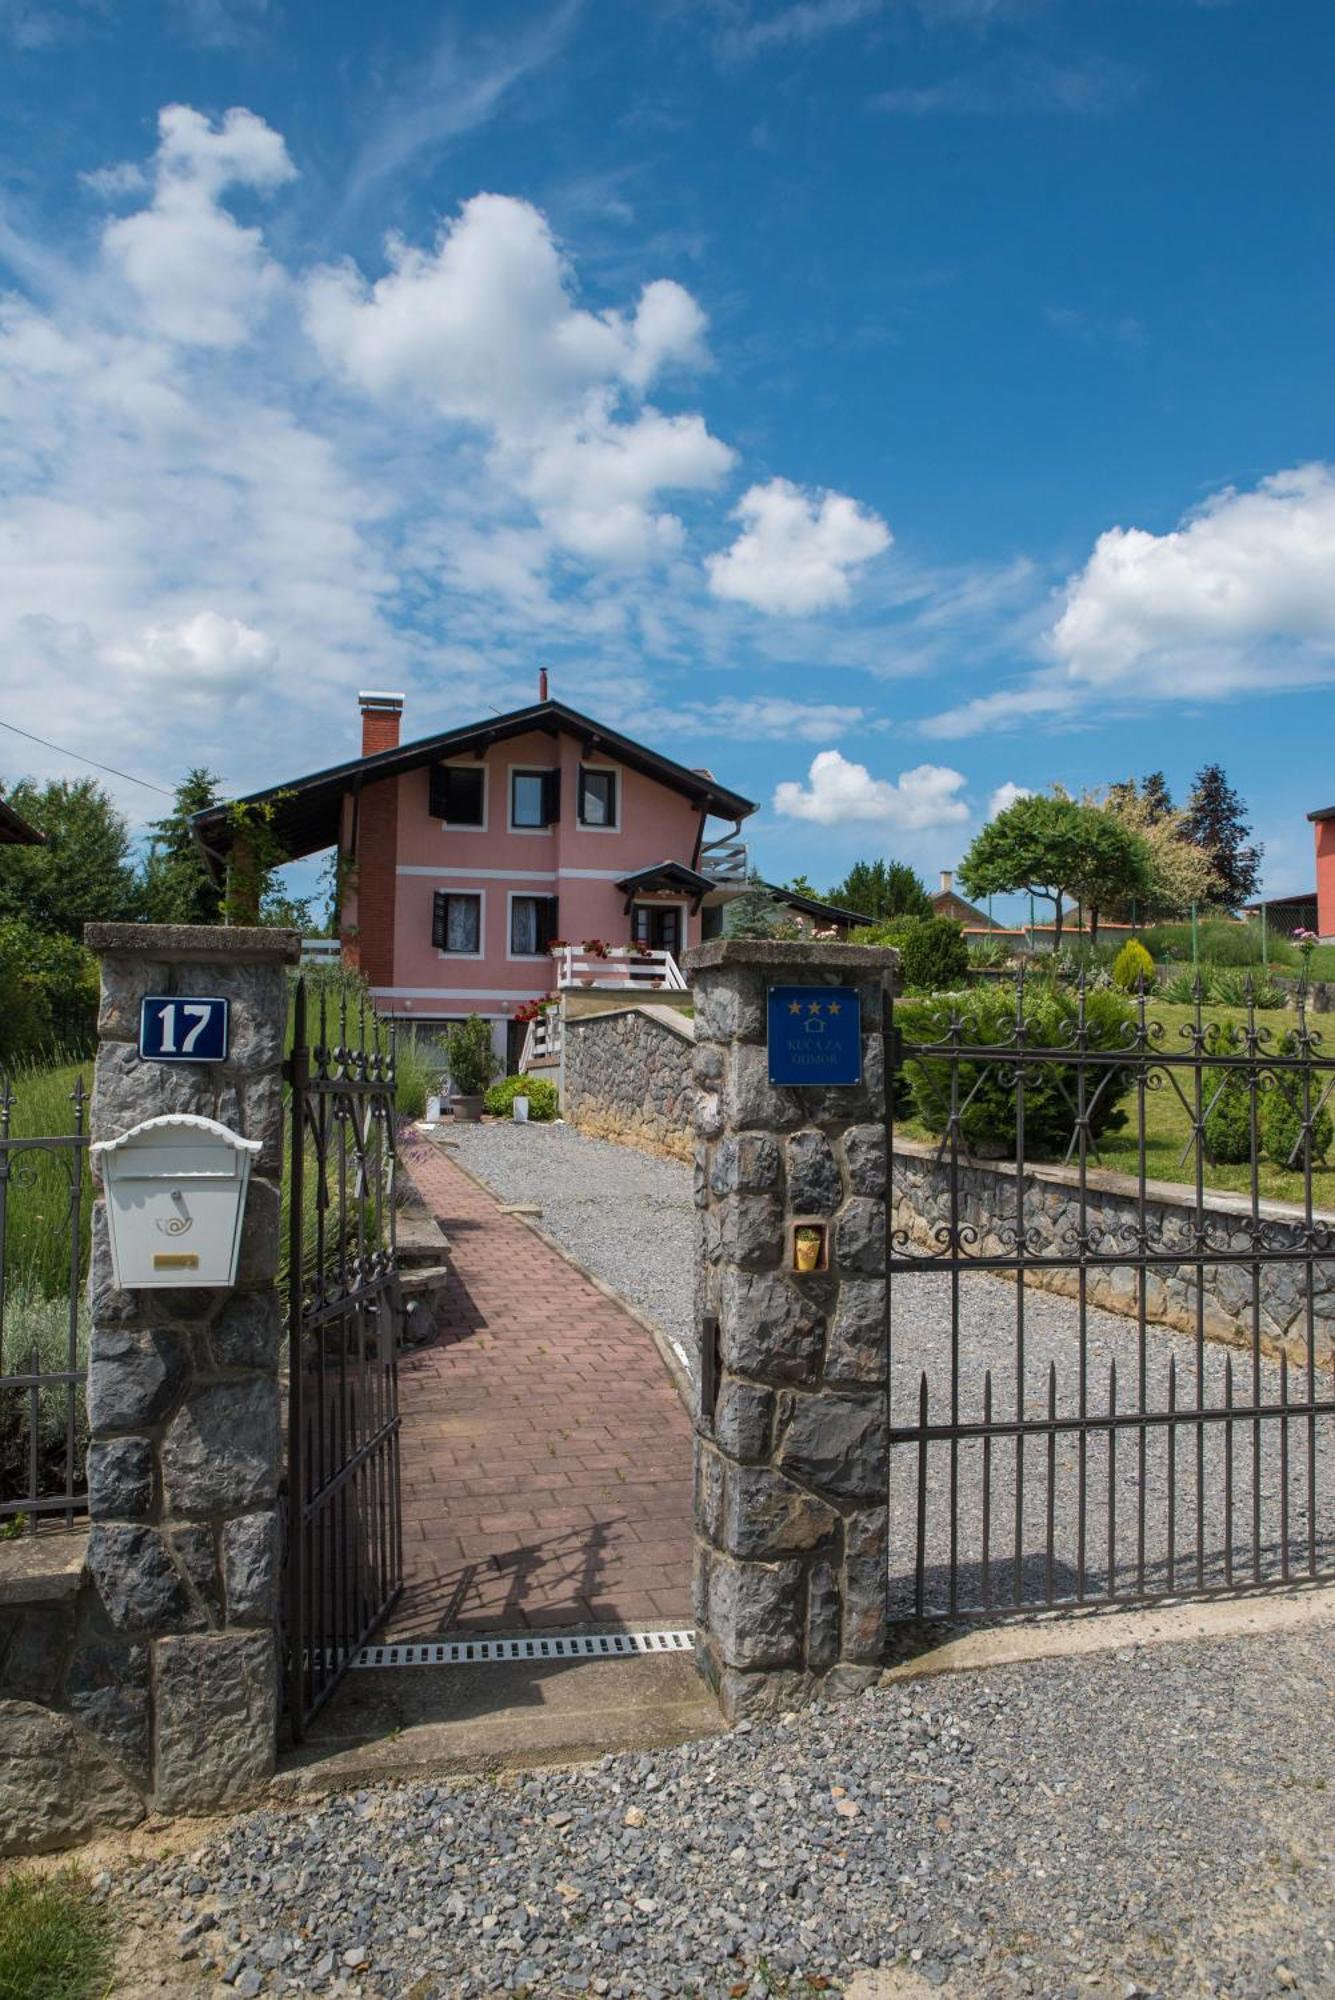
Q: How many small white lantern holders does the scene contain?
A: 2